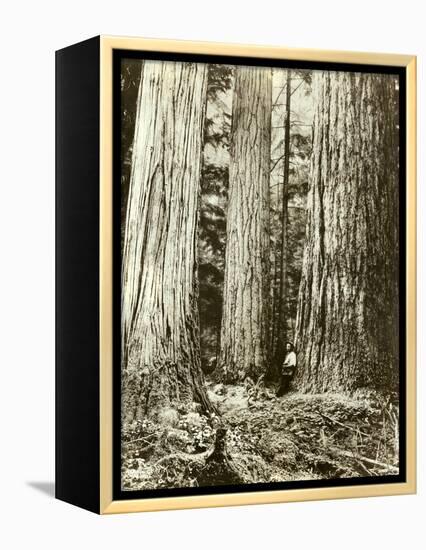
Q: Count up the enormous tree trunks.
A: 3